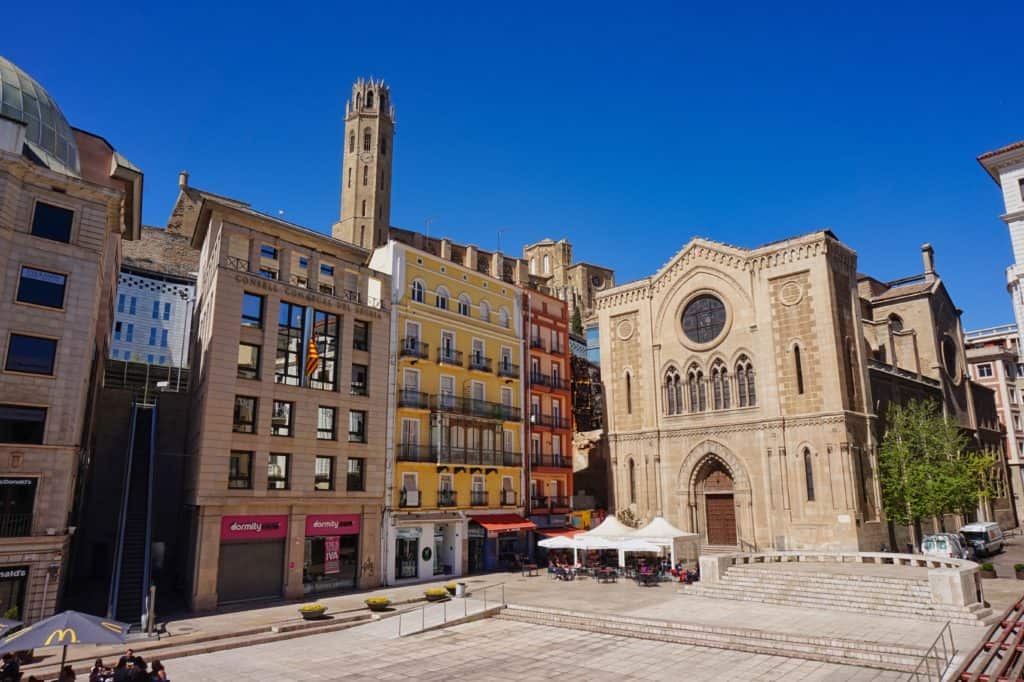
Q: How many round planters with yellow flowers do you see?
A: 4